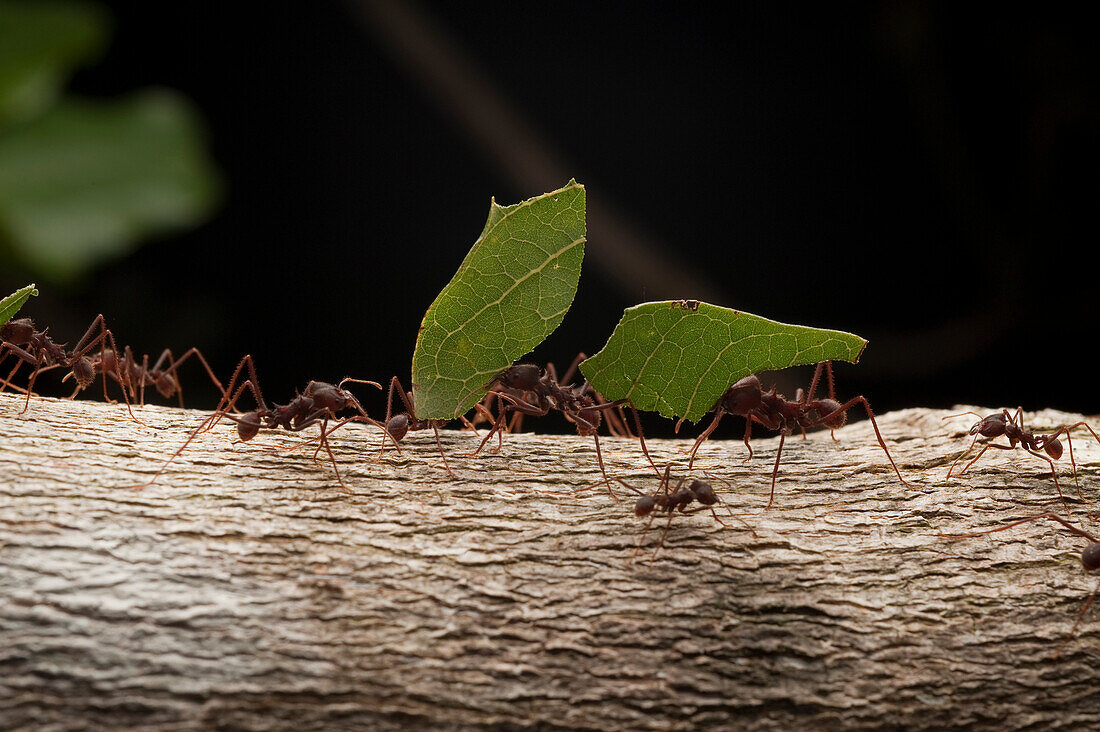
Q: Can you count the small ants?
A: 2